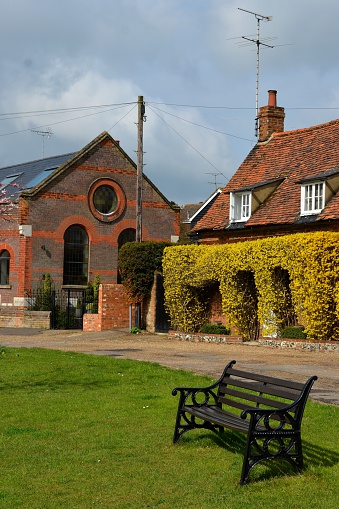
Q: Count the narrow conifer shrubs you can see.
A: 2